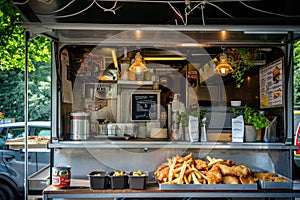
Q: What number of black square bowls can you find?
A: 3